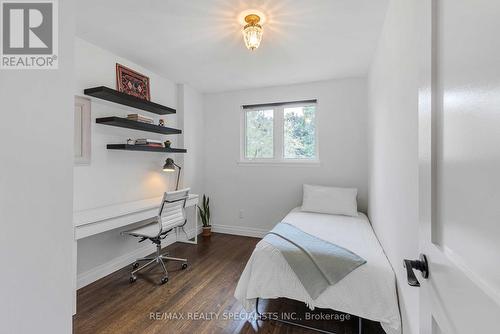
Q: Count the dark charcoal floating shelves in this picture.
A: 3